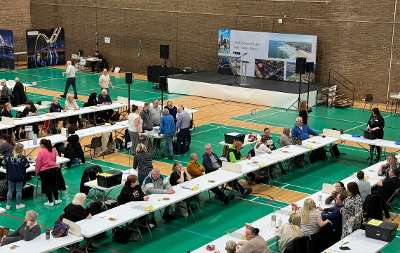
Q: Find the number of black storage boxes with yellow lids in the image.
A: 2